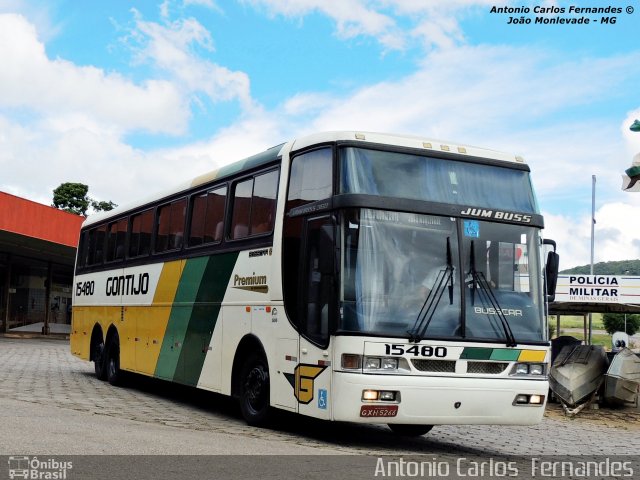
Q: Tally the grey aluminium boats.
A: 2